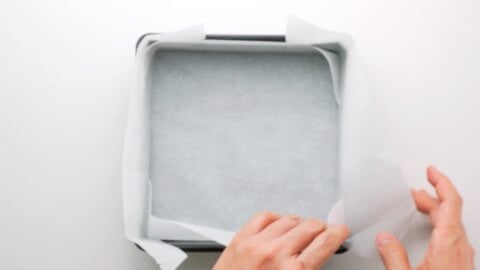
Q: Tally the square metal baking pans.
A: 1